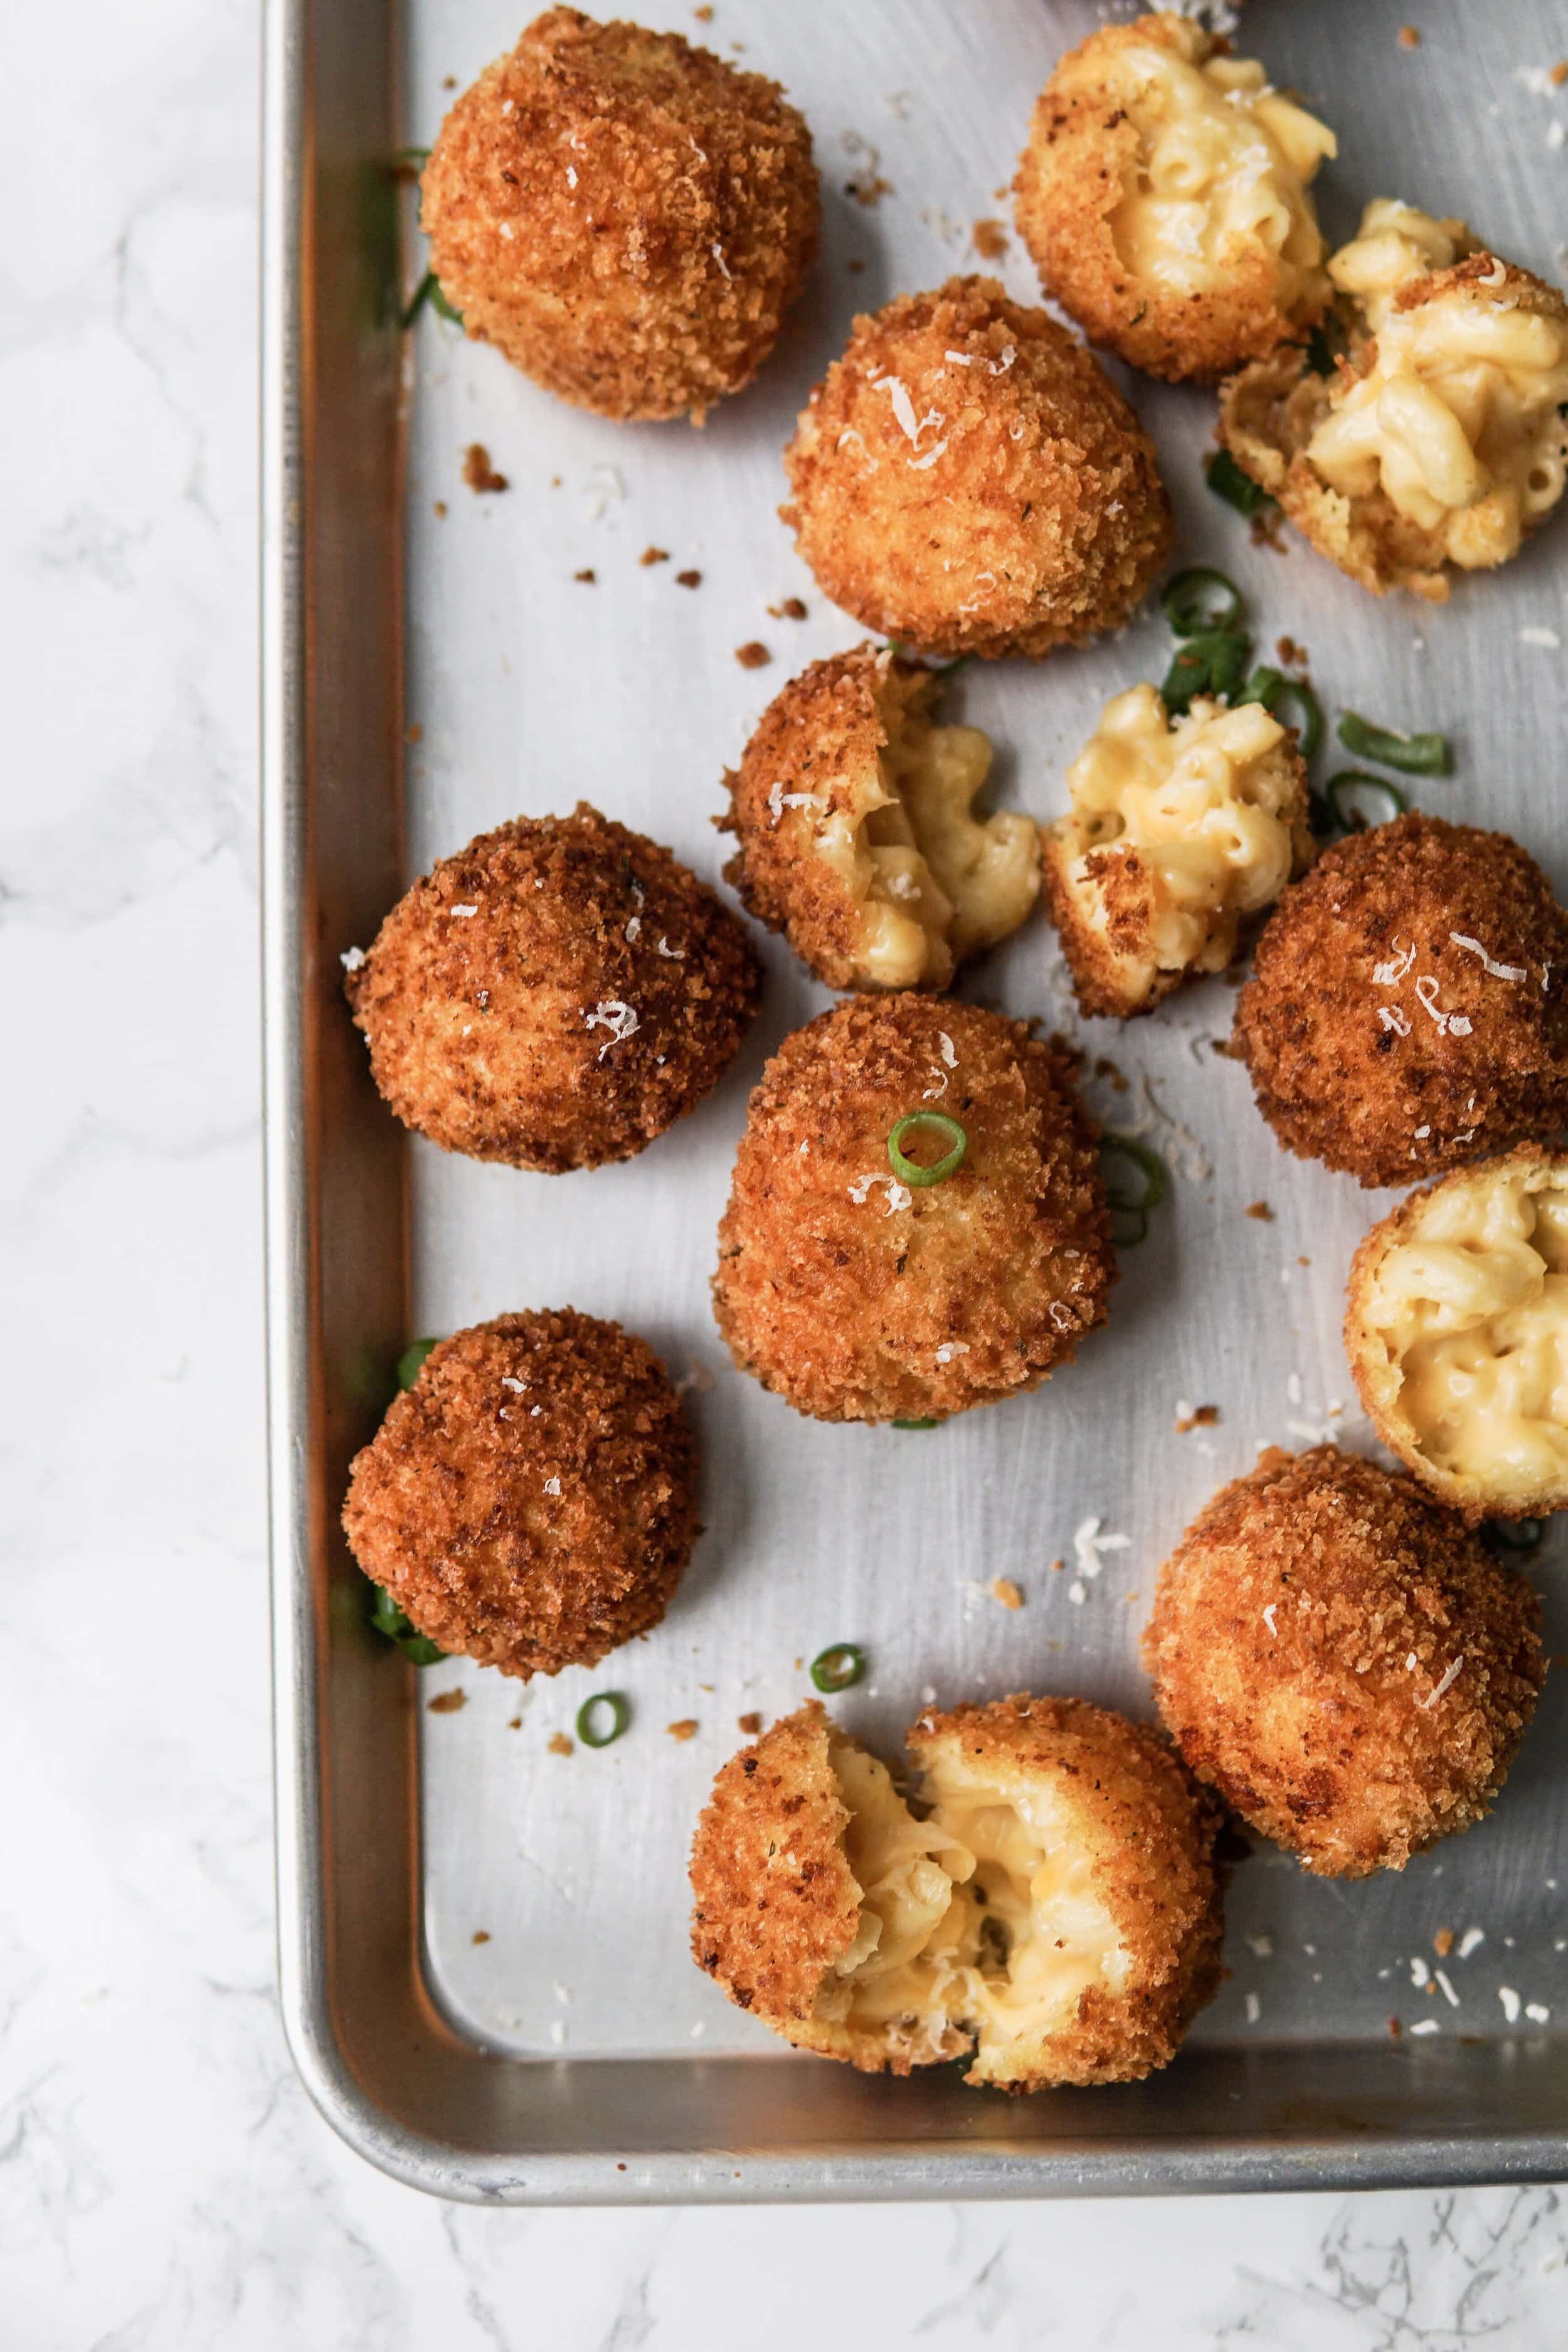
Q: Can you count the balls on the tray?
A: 11